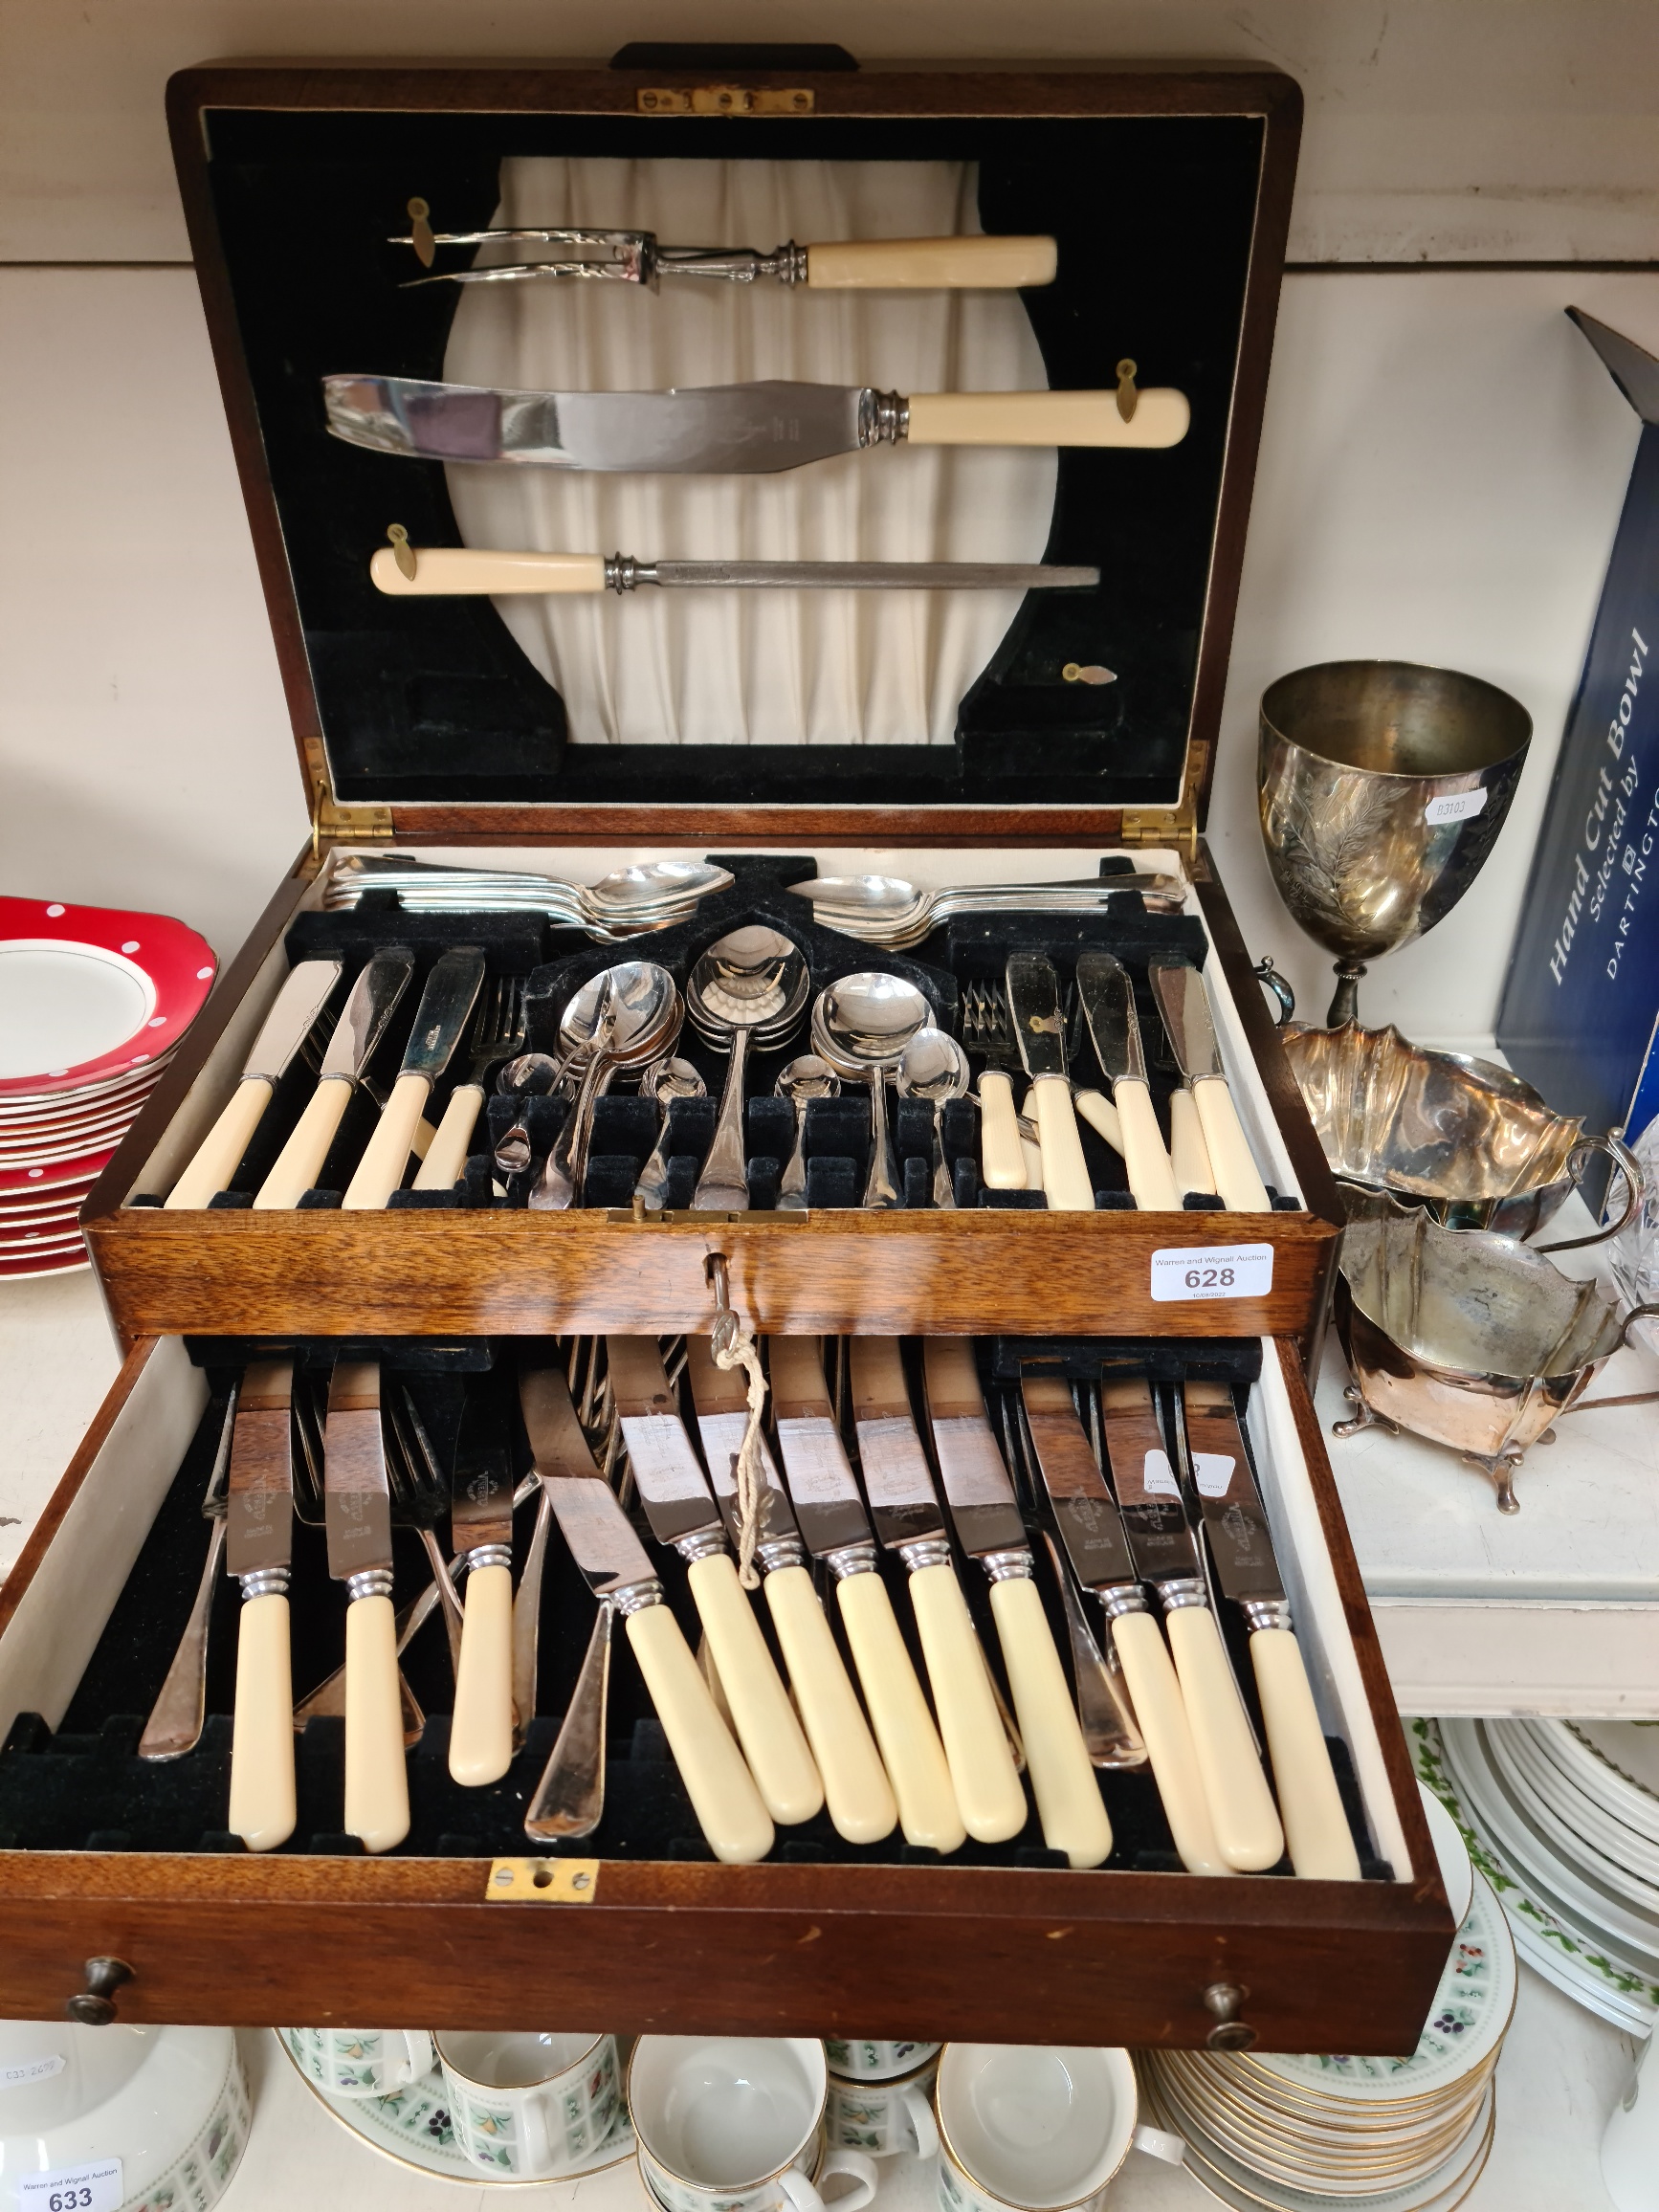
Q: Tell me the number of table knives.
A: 12